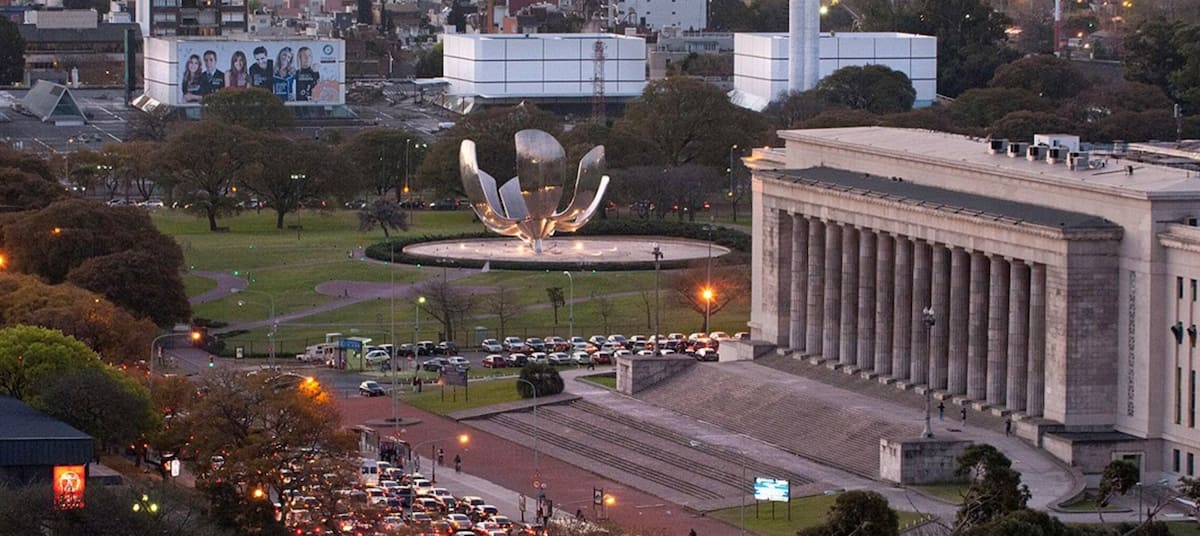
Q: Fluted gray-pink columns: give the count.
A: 14